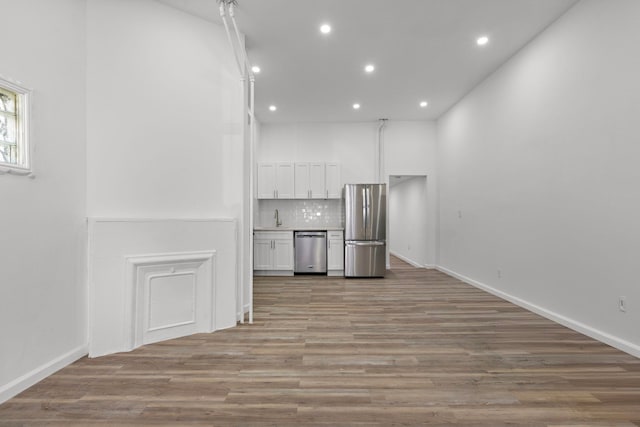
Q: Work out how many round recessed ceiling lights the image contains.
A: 7